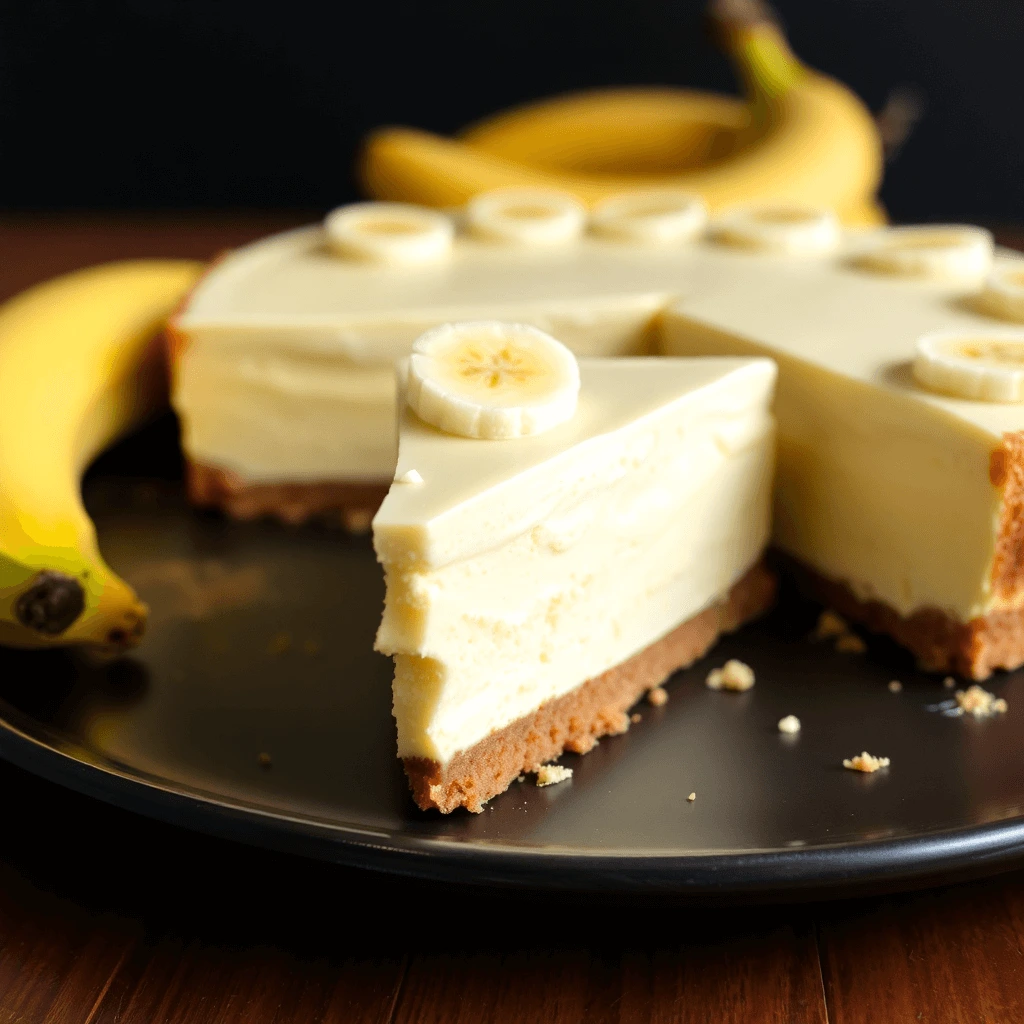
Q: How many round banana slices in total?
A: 8